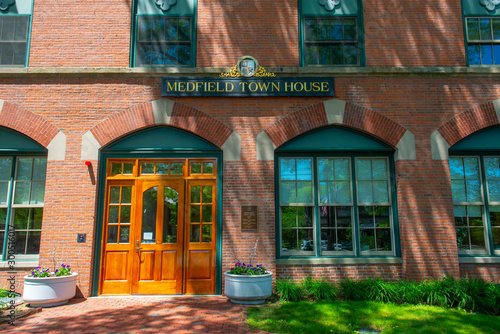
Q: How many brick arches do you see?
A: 4